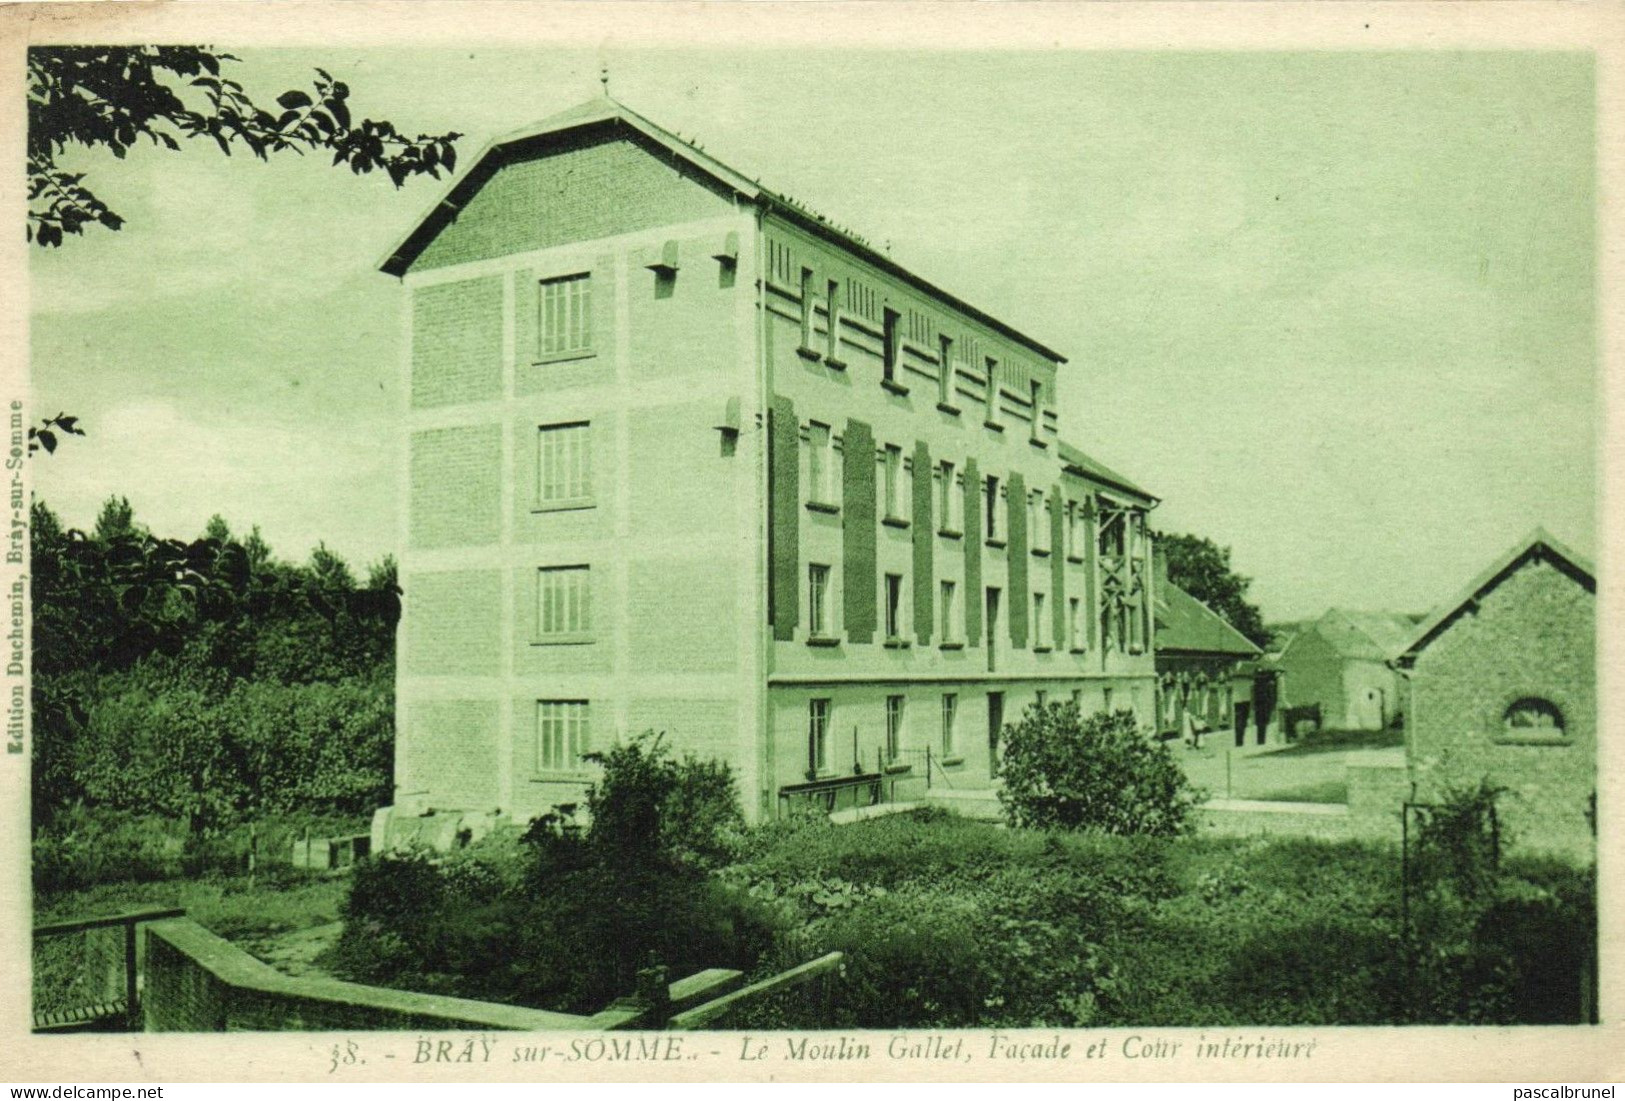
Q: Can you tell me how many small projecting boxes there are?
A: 3